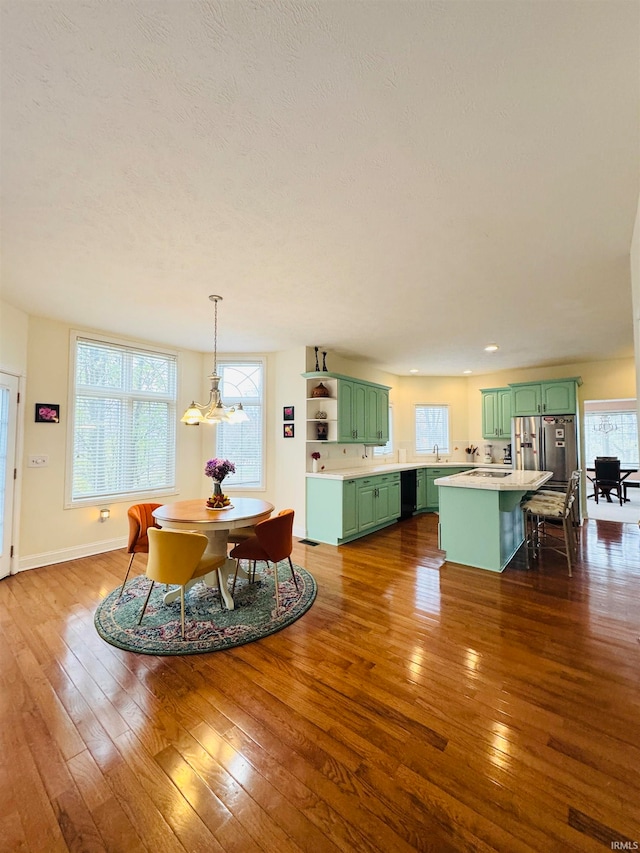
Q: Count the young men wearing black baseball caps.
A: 0